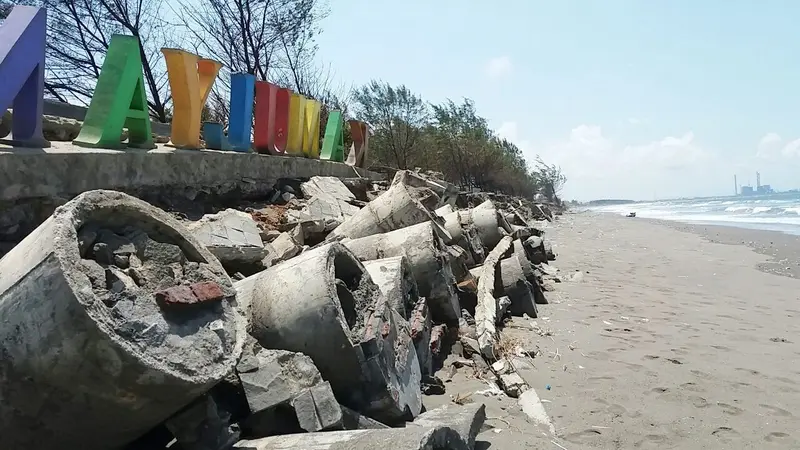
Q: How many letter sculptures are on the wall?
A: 8